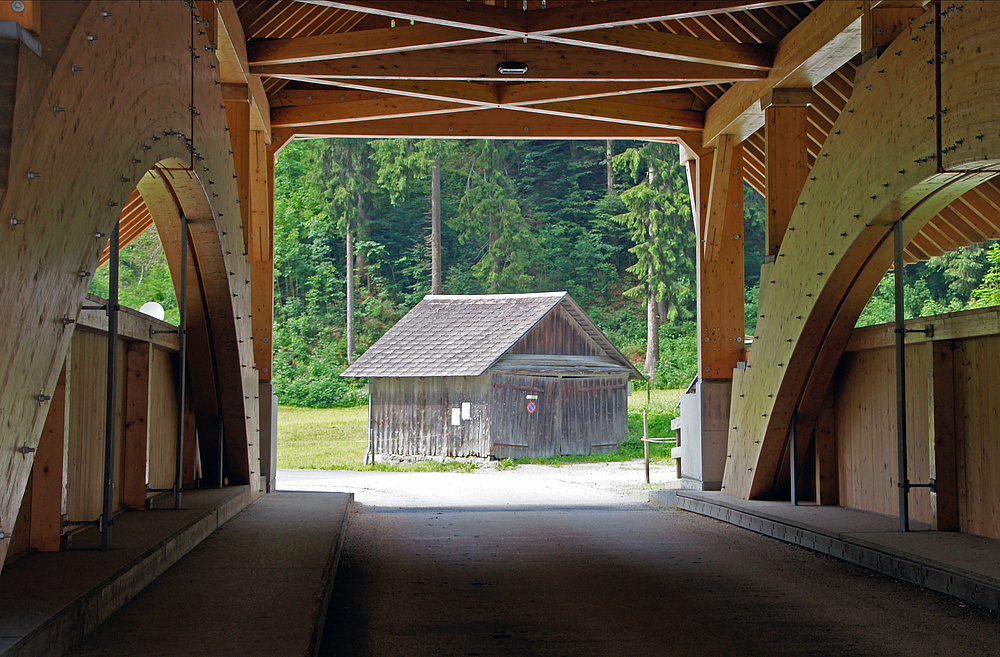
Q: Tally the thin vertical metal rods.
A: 5